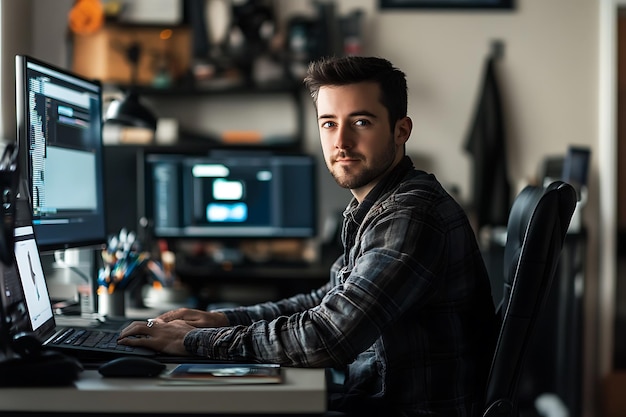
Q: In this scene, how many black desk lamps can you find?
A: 1